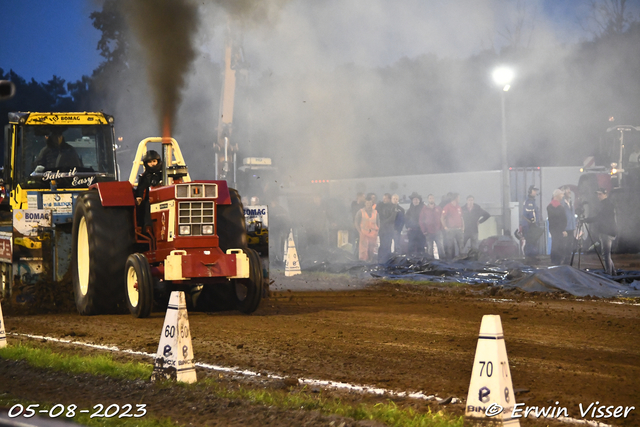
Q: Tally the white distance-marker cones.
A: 4